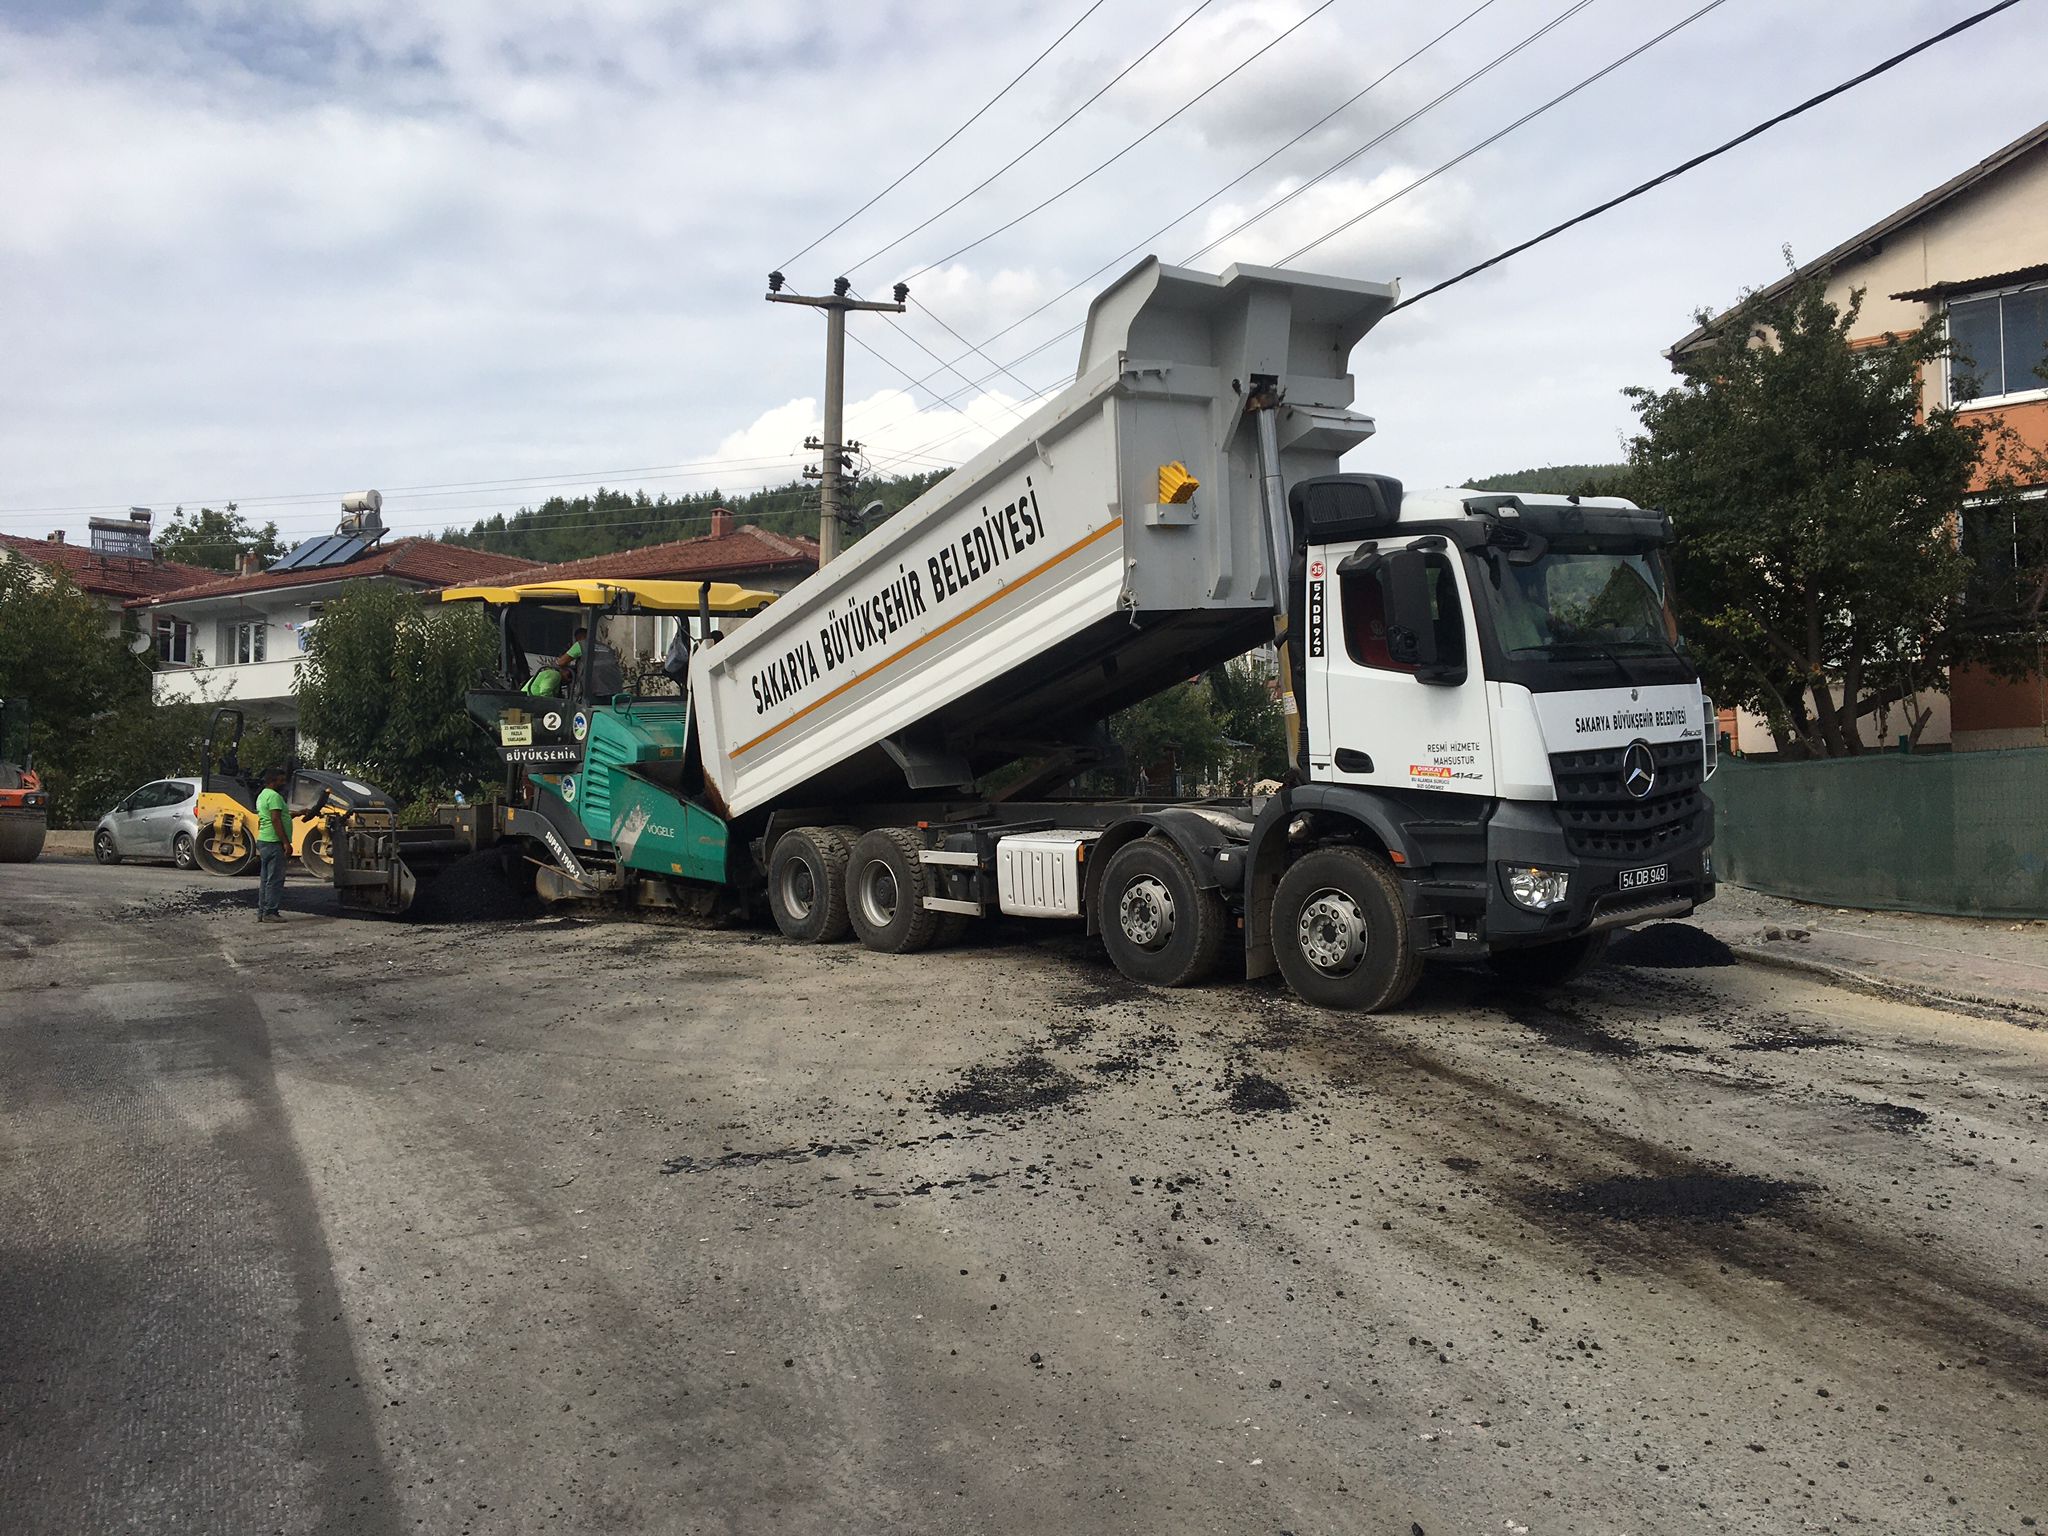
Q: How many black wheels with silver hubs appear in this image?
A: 6